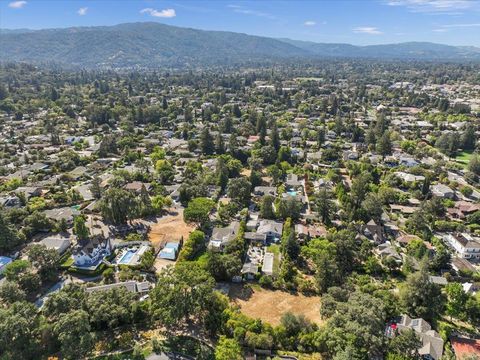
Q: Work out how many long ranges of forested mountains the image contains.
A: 1